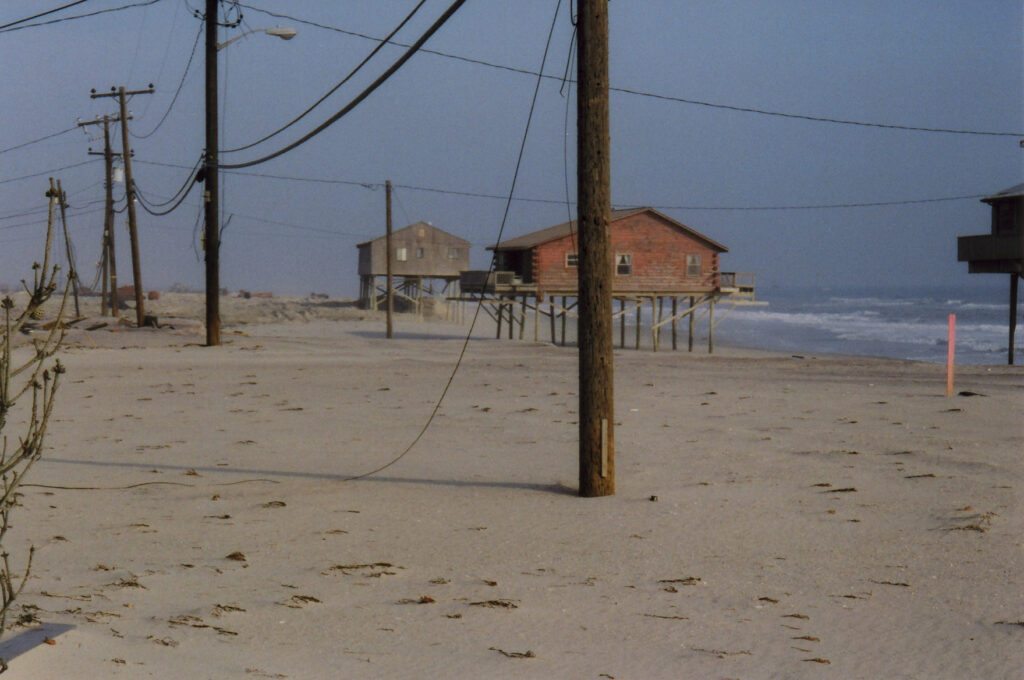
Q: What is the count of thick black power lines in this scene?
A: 2